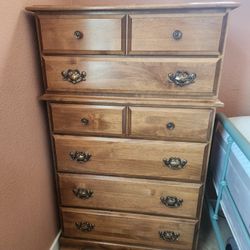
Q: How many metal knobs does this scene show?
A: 4